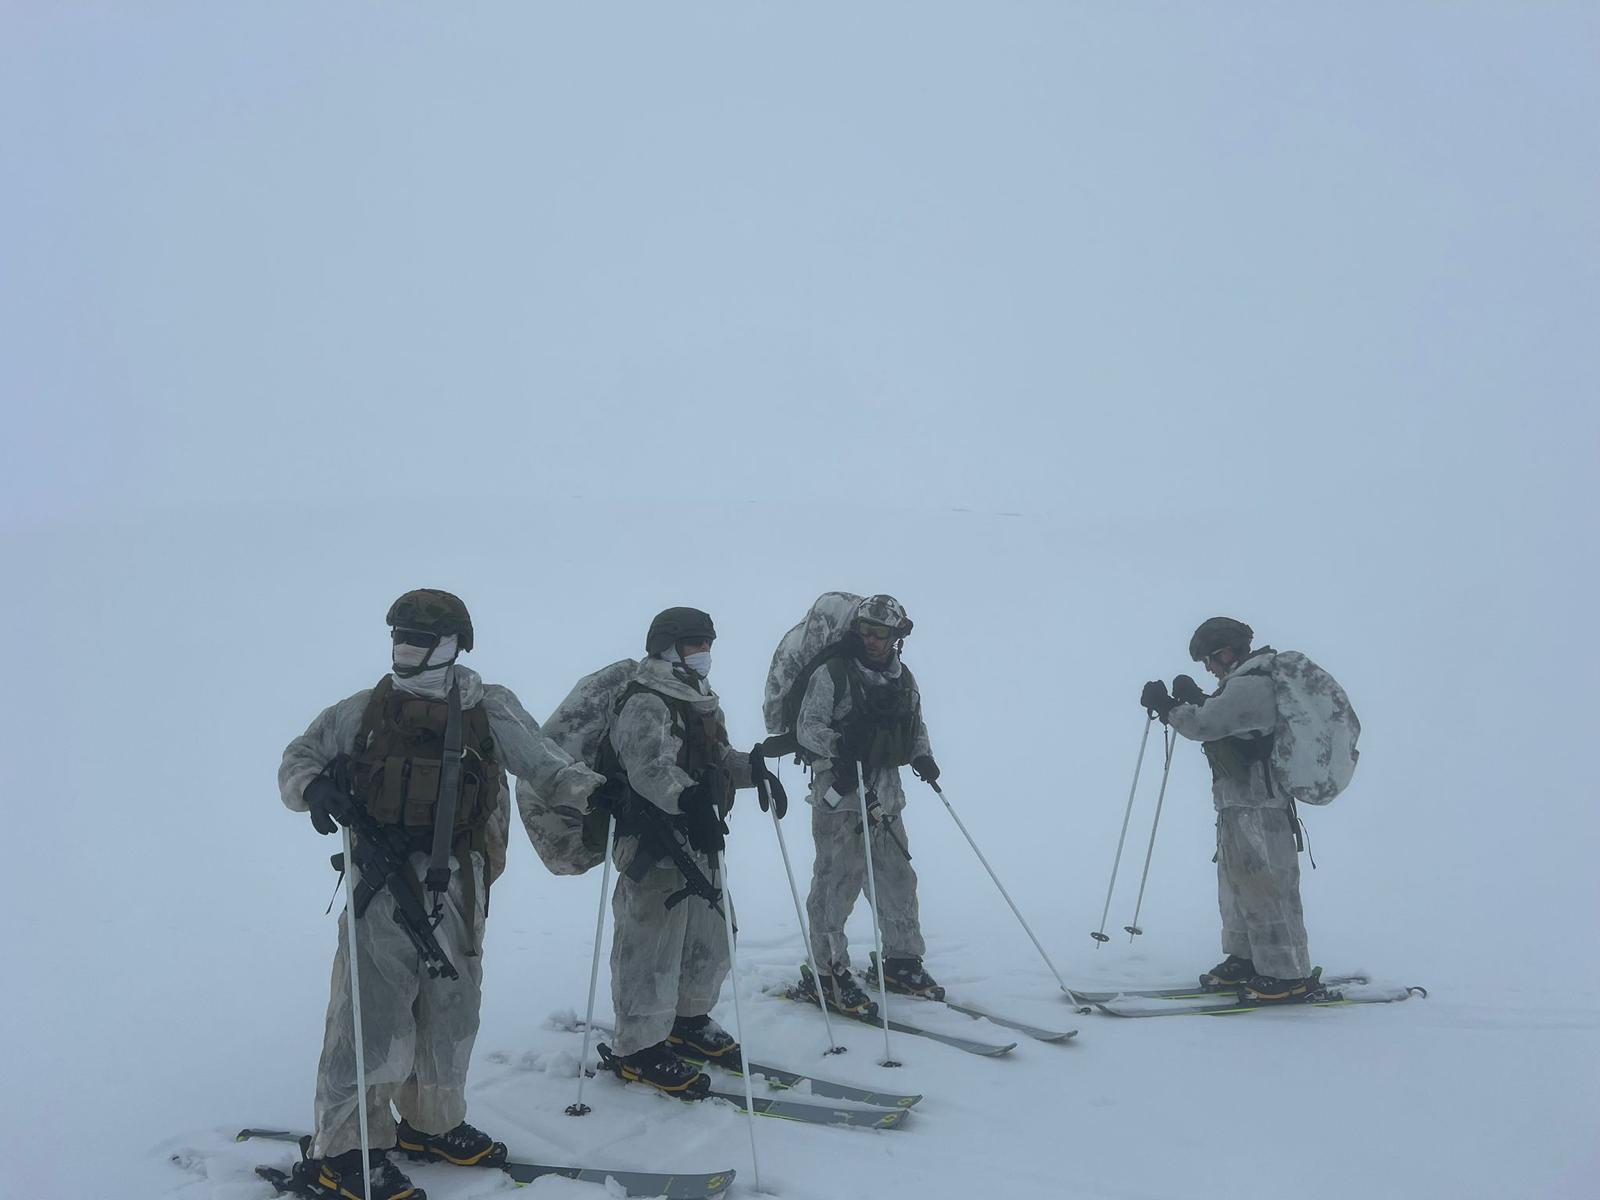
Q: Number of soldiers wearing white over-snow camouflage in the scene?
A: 4